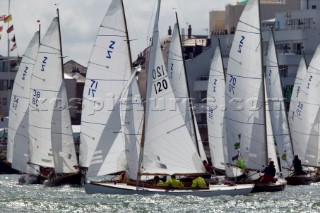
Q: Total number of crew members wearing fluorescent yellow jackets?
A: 3